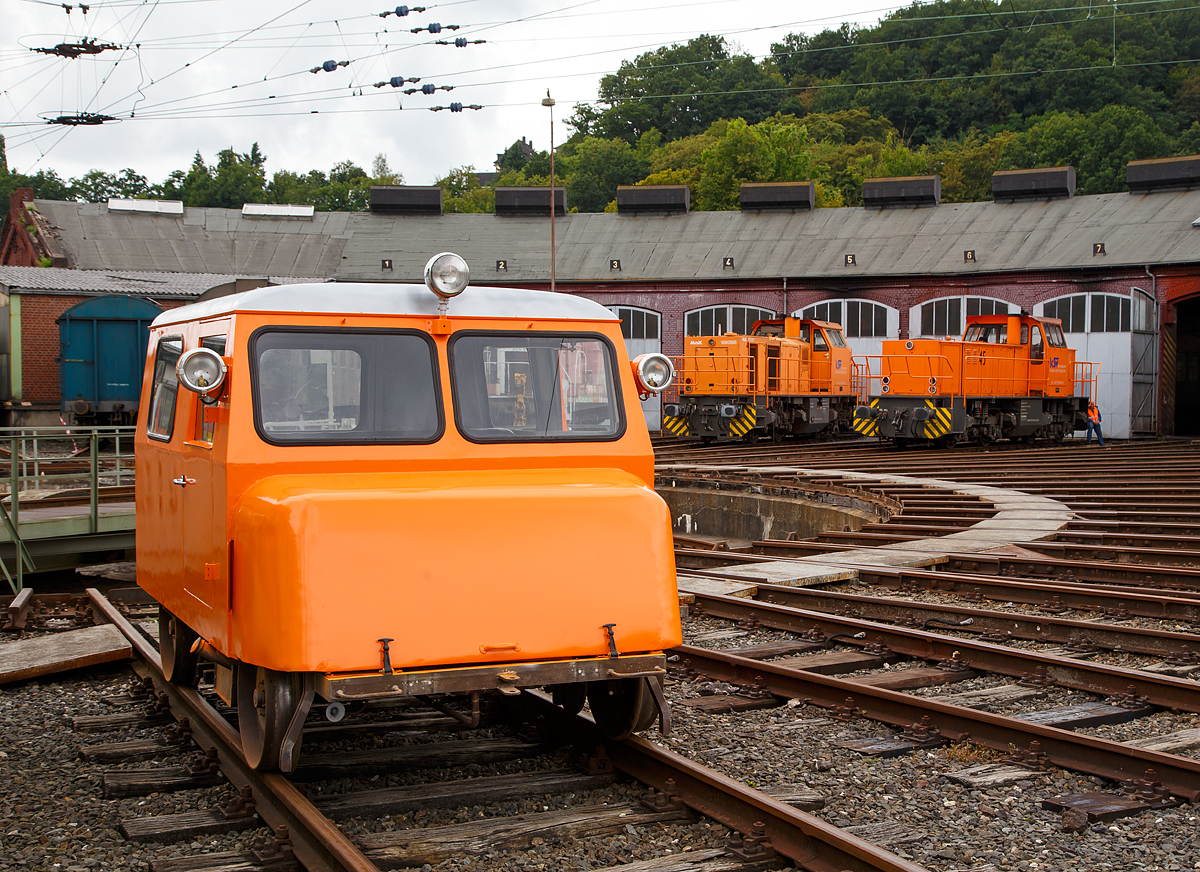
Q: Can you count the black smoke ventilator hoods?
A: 7